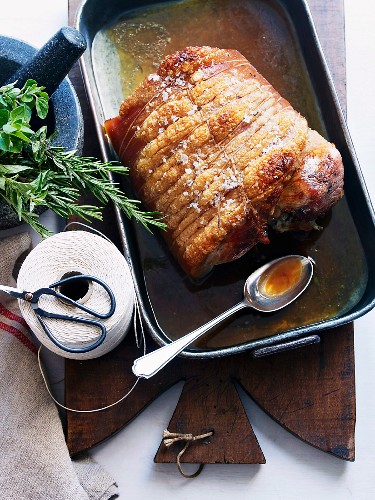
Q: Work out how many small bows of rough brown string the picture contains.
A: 1